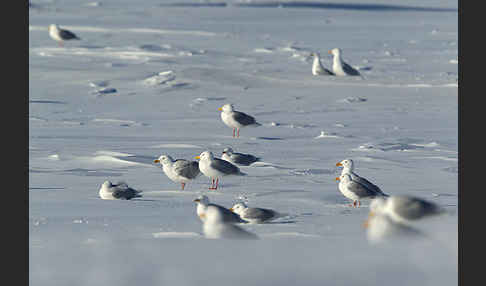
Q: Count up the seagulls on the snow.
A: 15